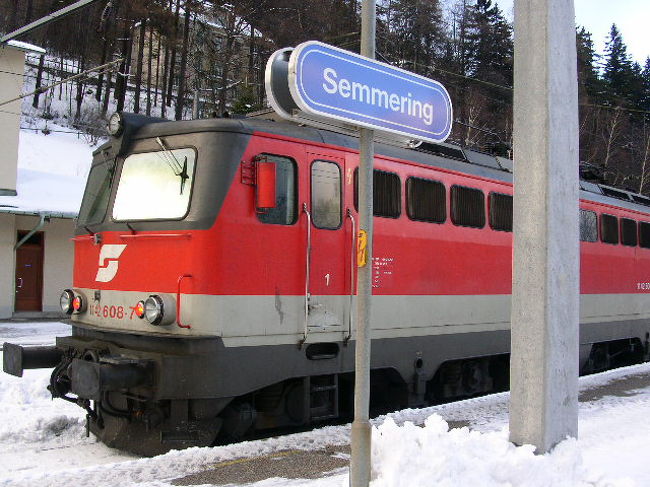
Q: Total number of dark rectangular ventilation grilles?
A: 7